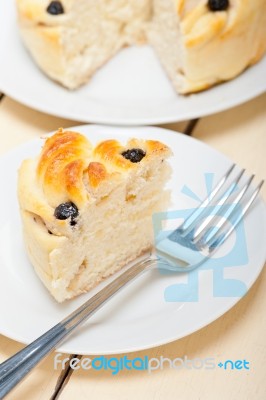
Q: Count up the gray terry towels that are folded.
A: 0